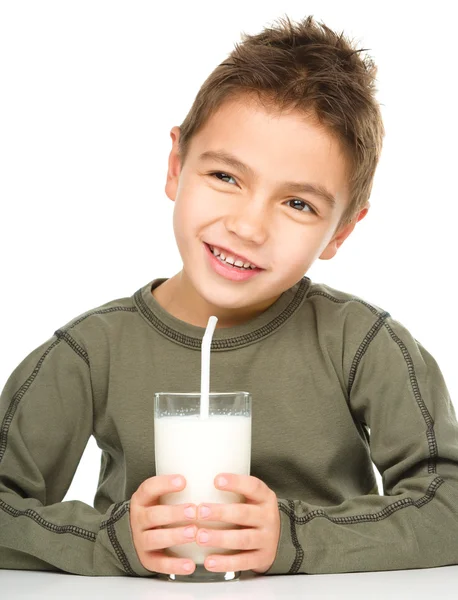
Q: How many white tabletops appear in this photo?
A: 1